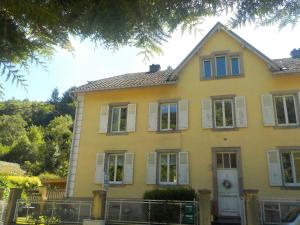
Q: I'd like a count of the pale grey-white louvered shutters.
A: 12